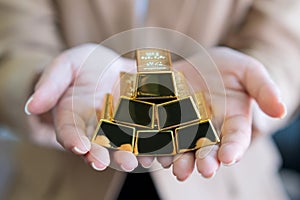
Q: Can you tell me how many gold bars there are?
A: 6